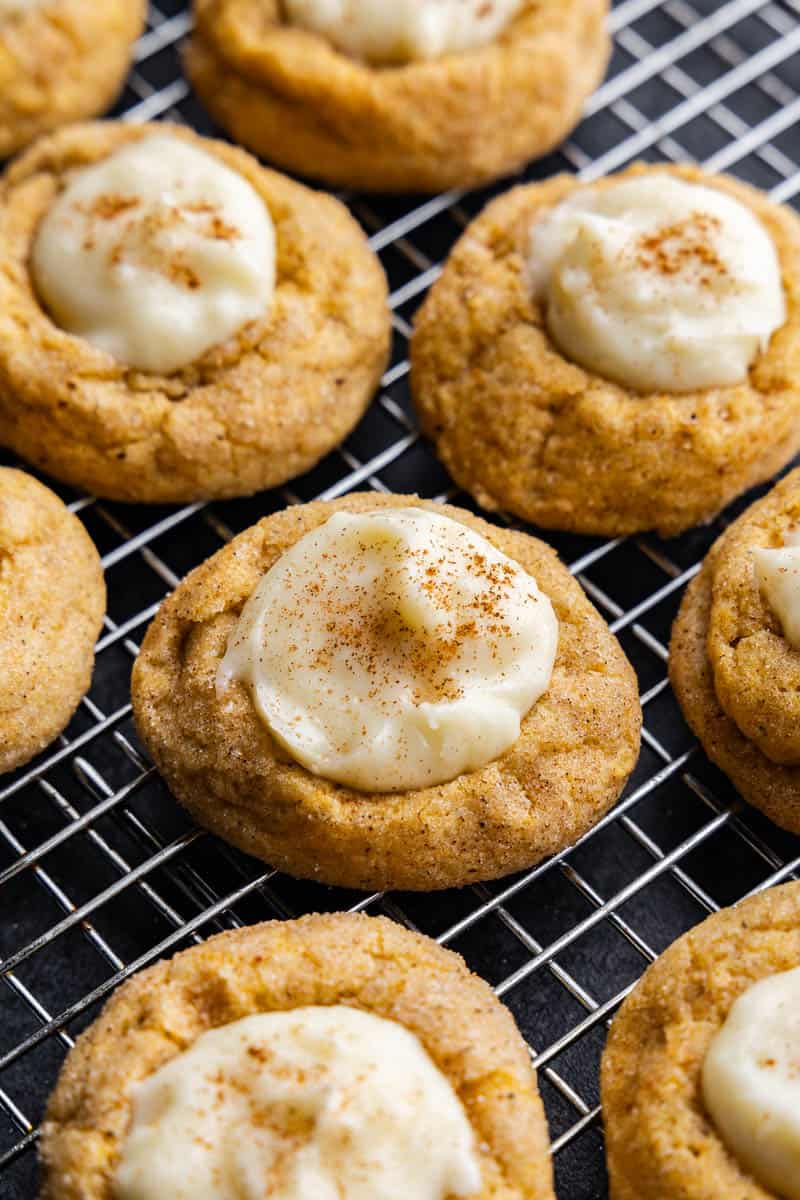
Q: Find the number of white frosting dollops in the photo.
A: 7